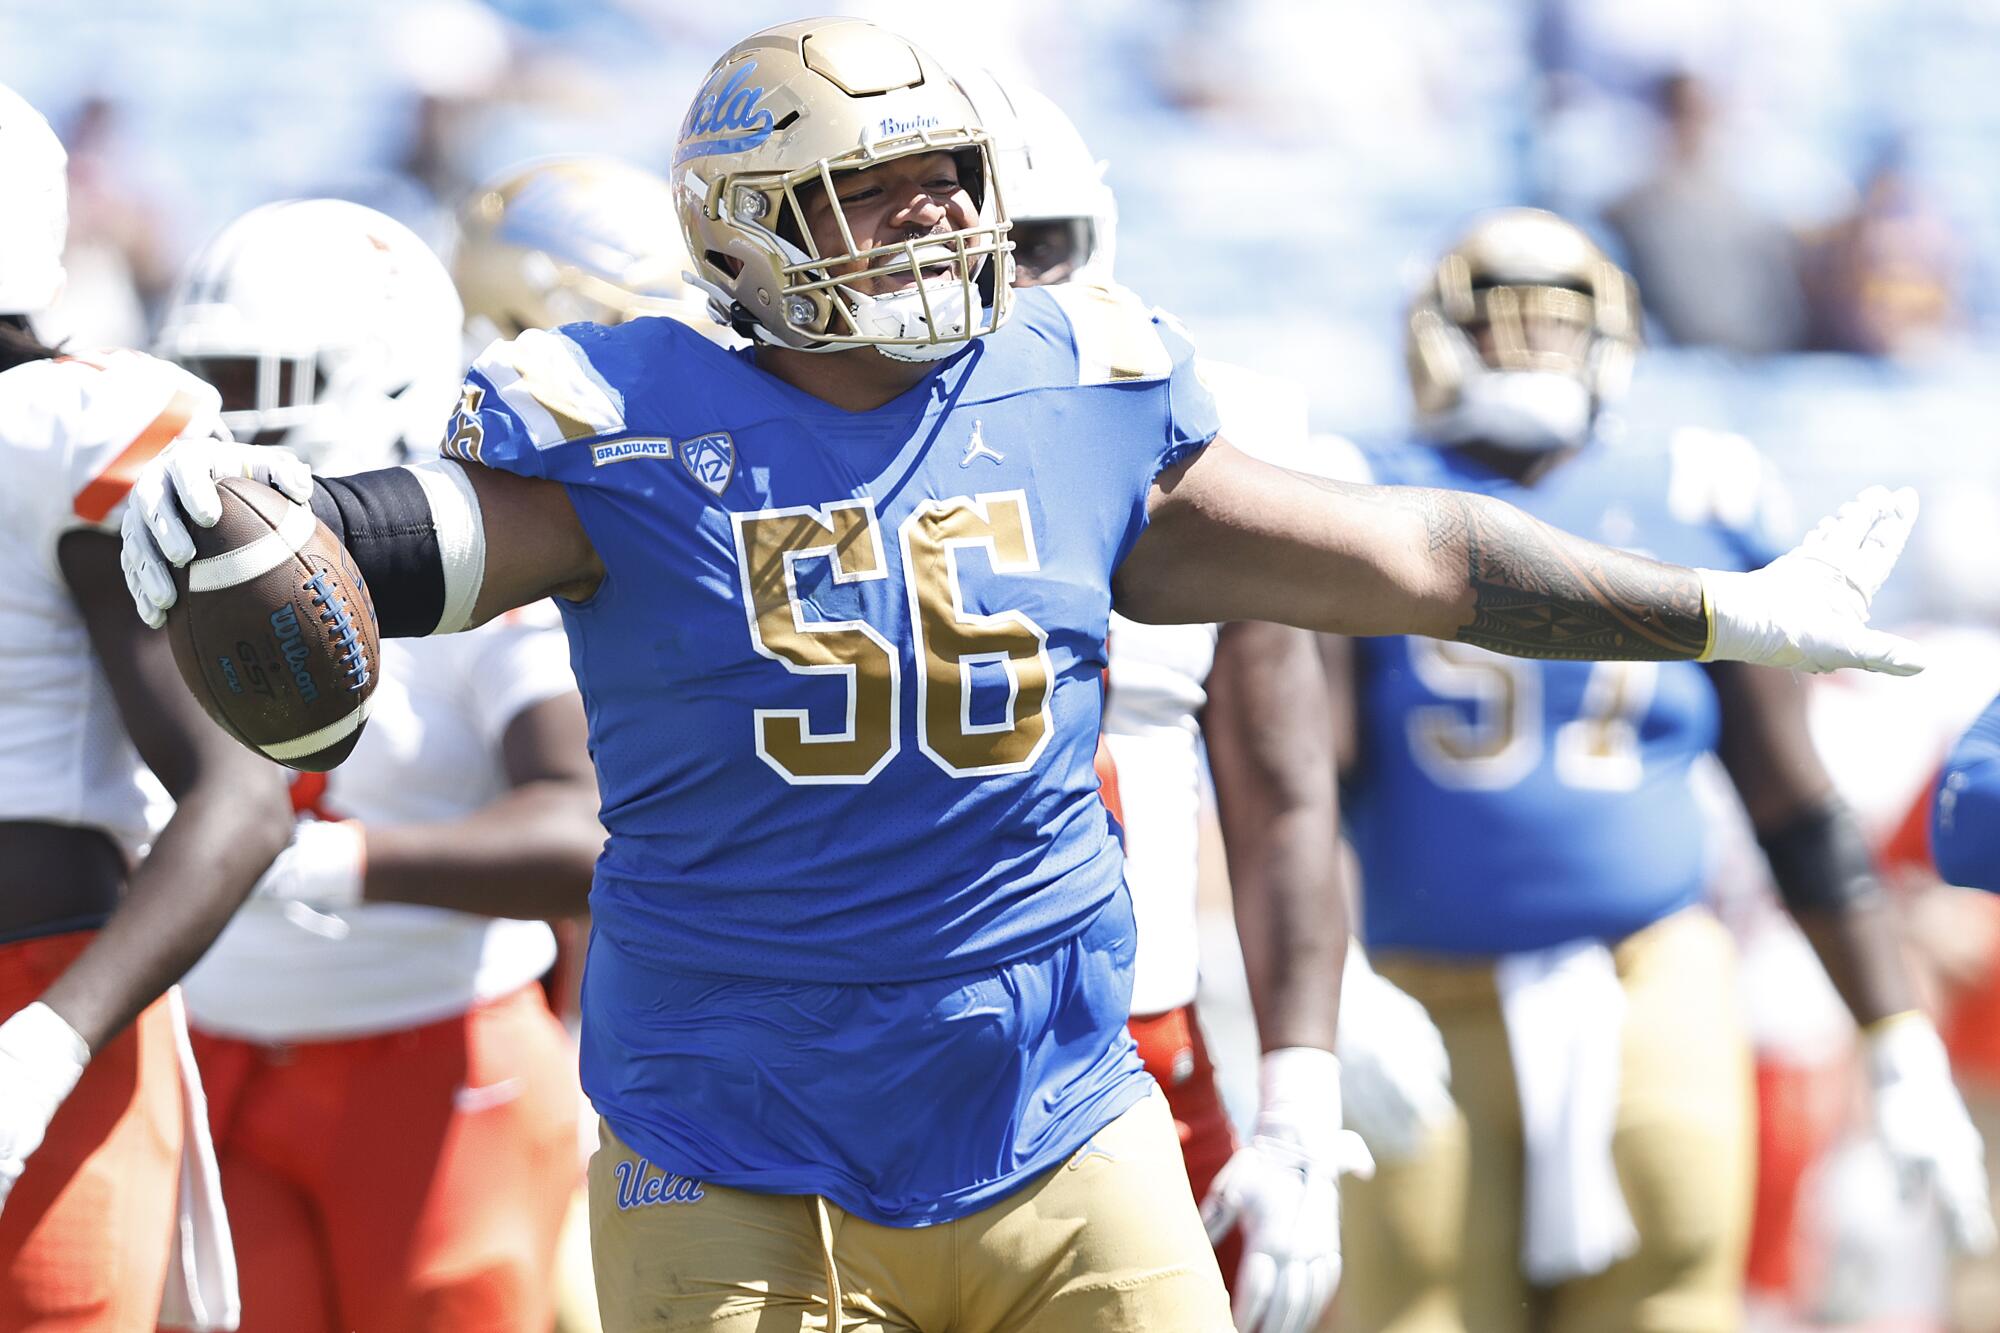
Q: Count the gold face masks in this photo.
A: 2